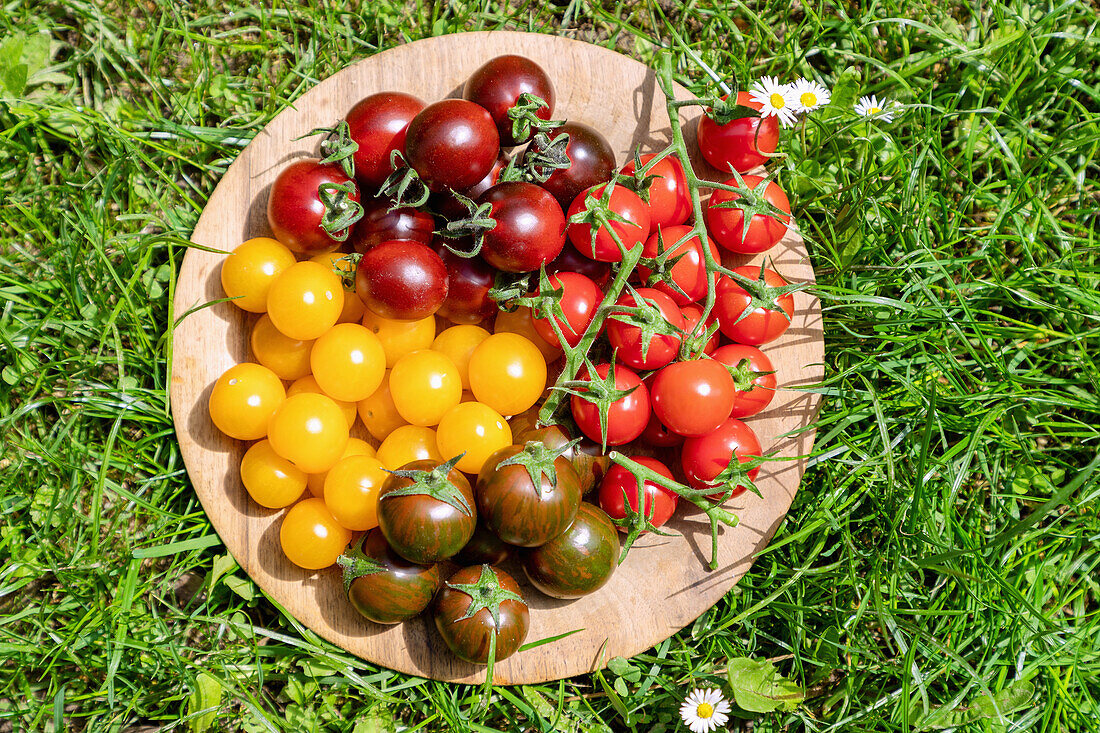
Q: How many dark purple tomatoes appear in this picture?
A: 11